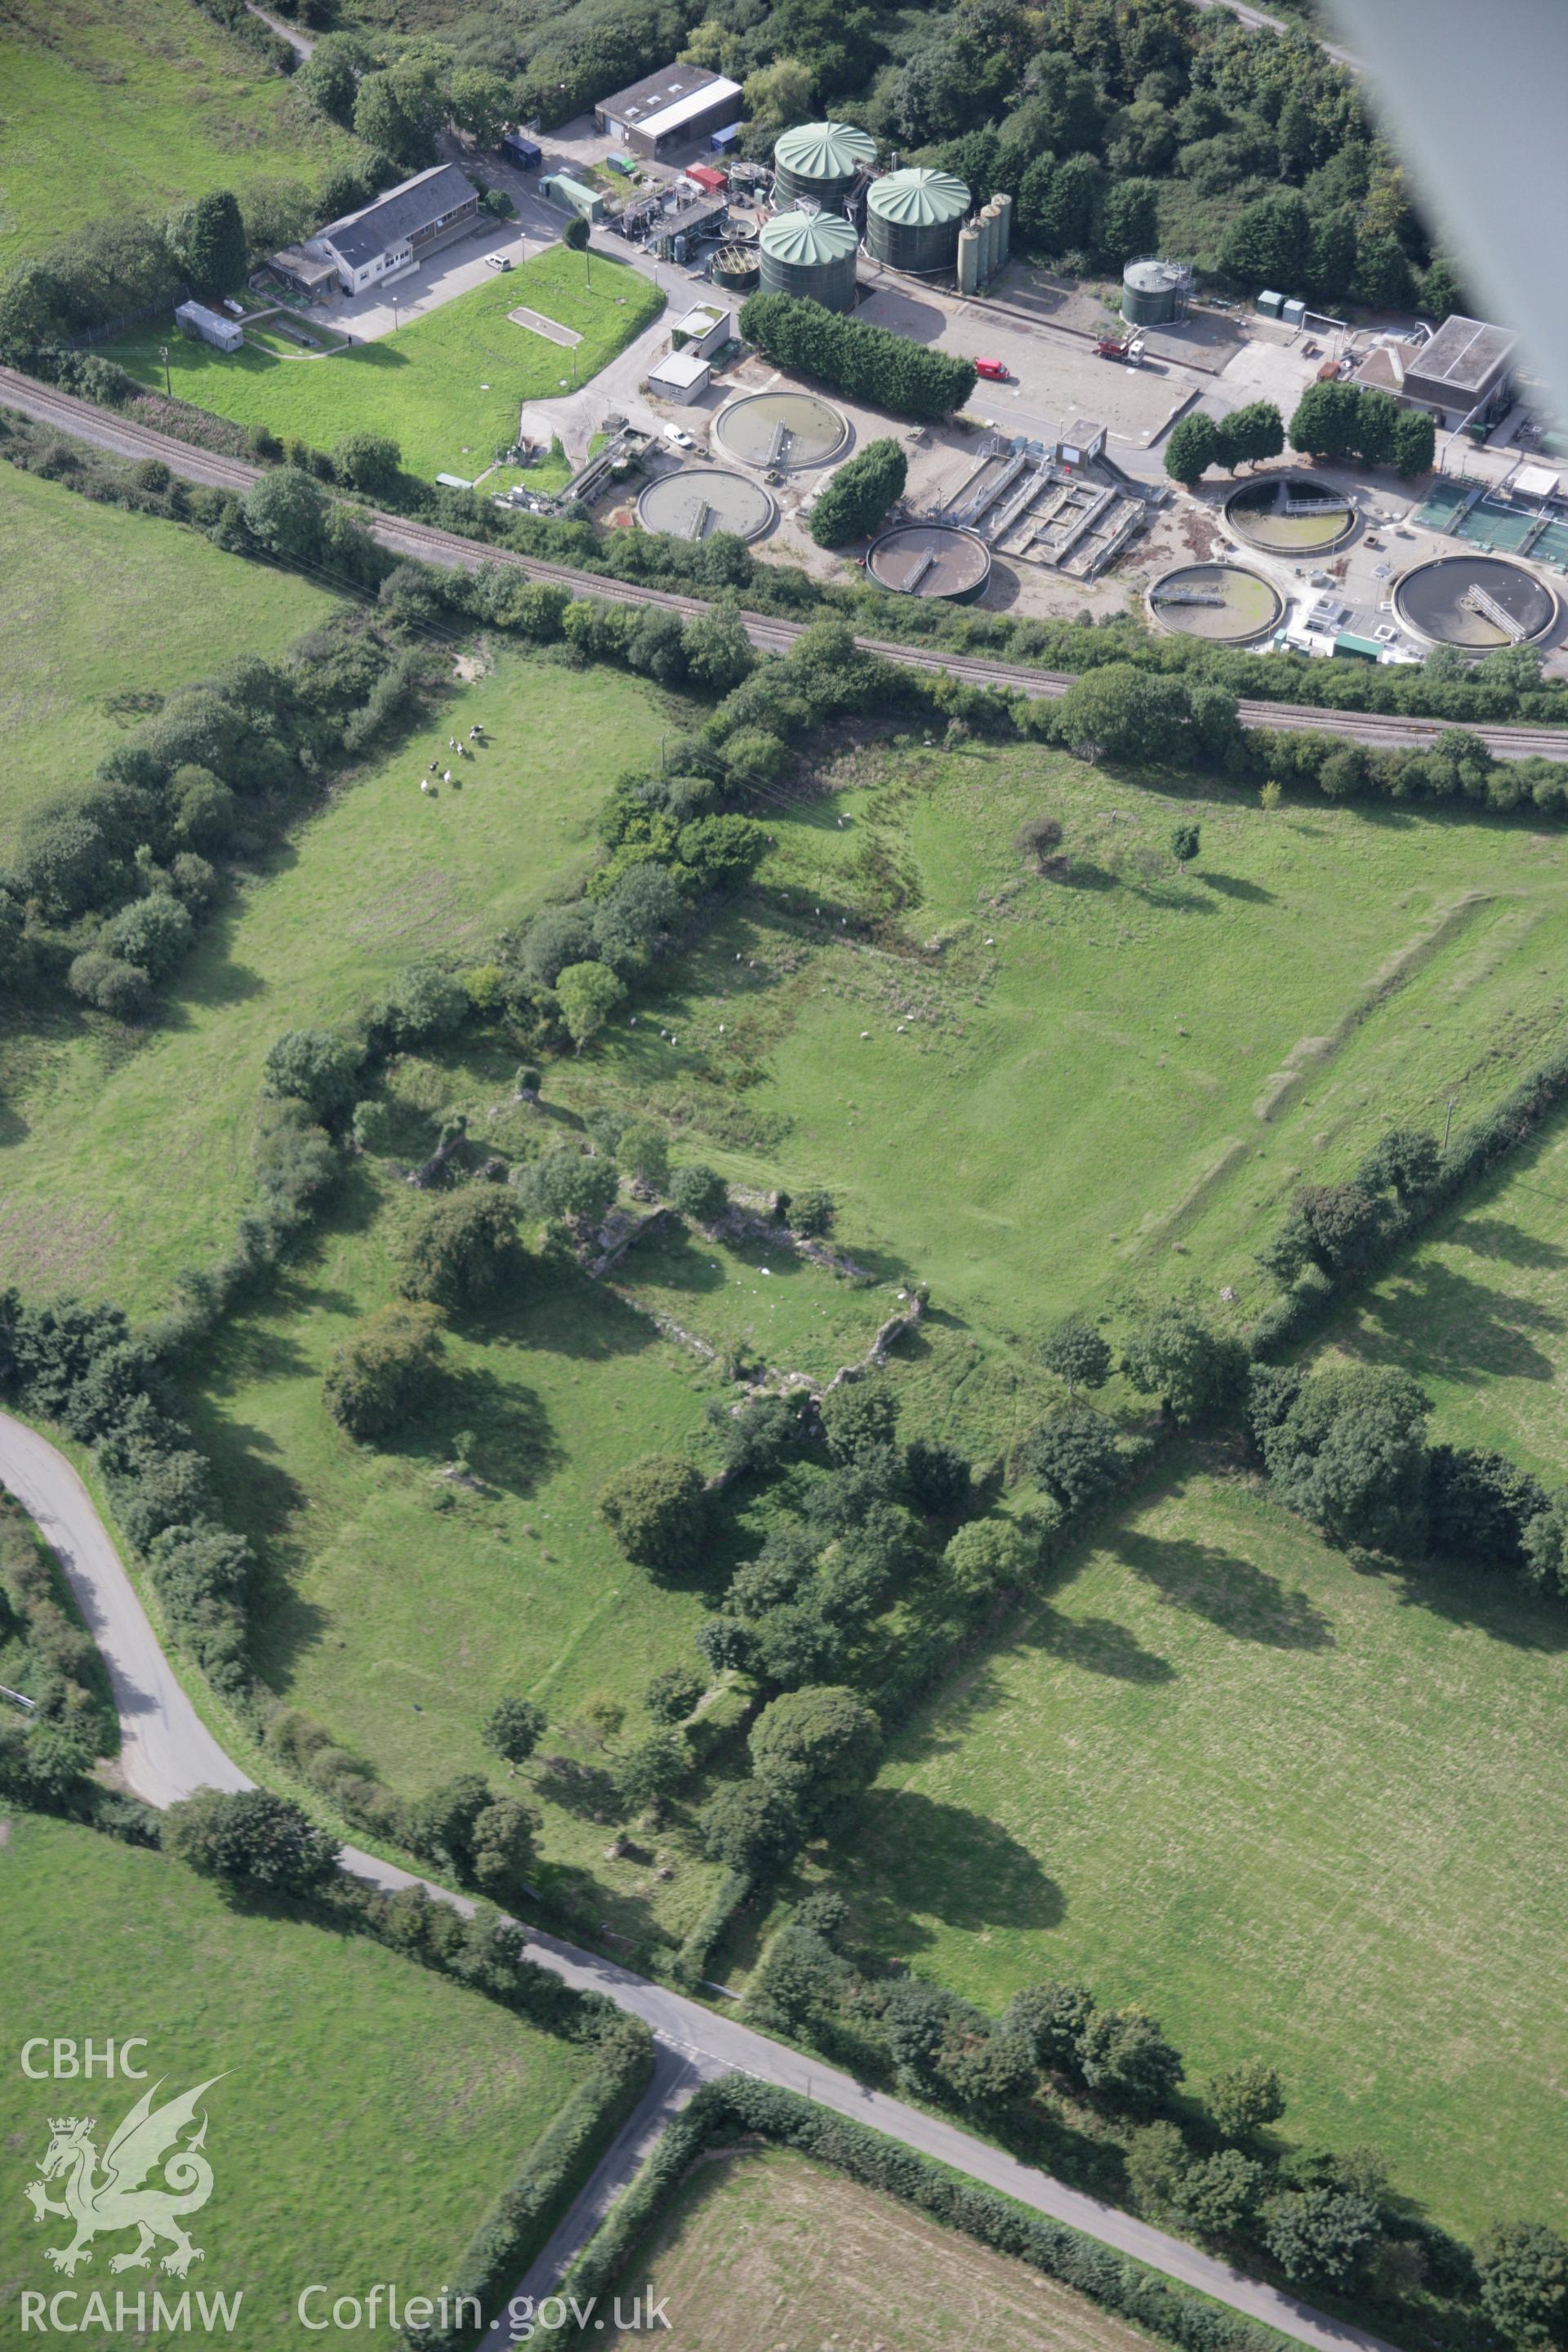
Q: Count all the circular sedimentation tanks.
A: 6